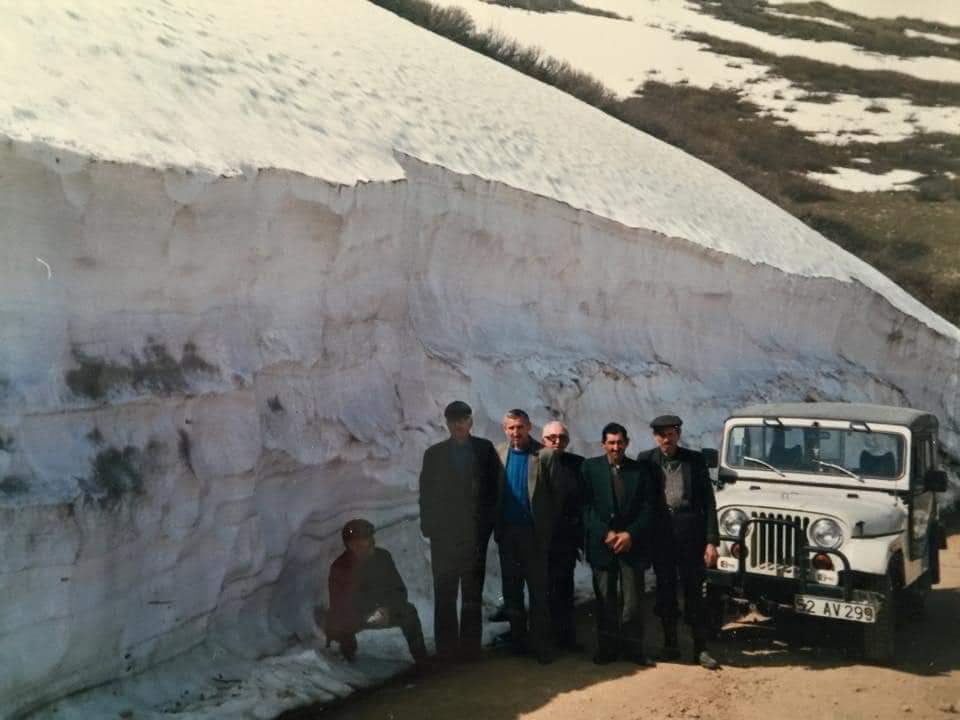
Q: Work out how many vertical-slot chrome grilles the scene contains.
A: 1